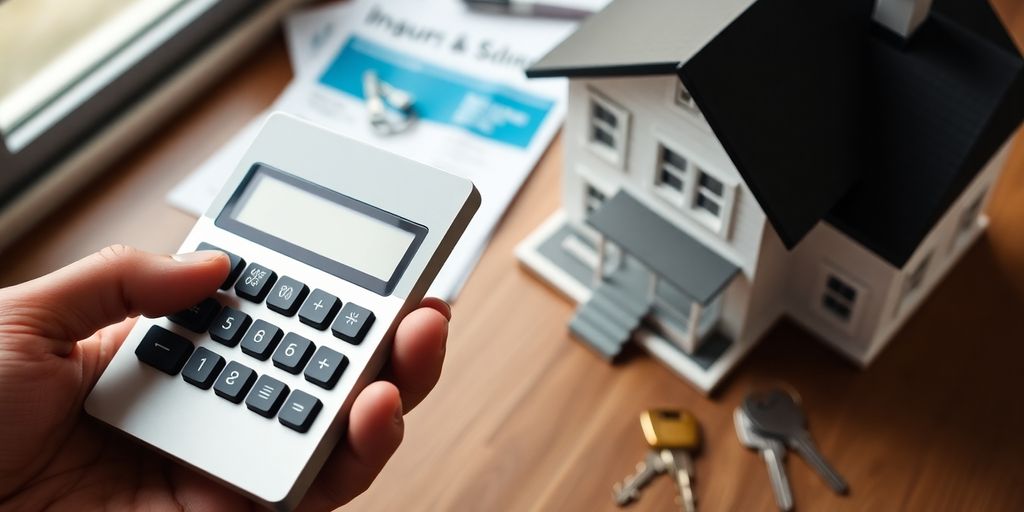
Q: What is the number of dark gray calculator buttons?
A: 15